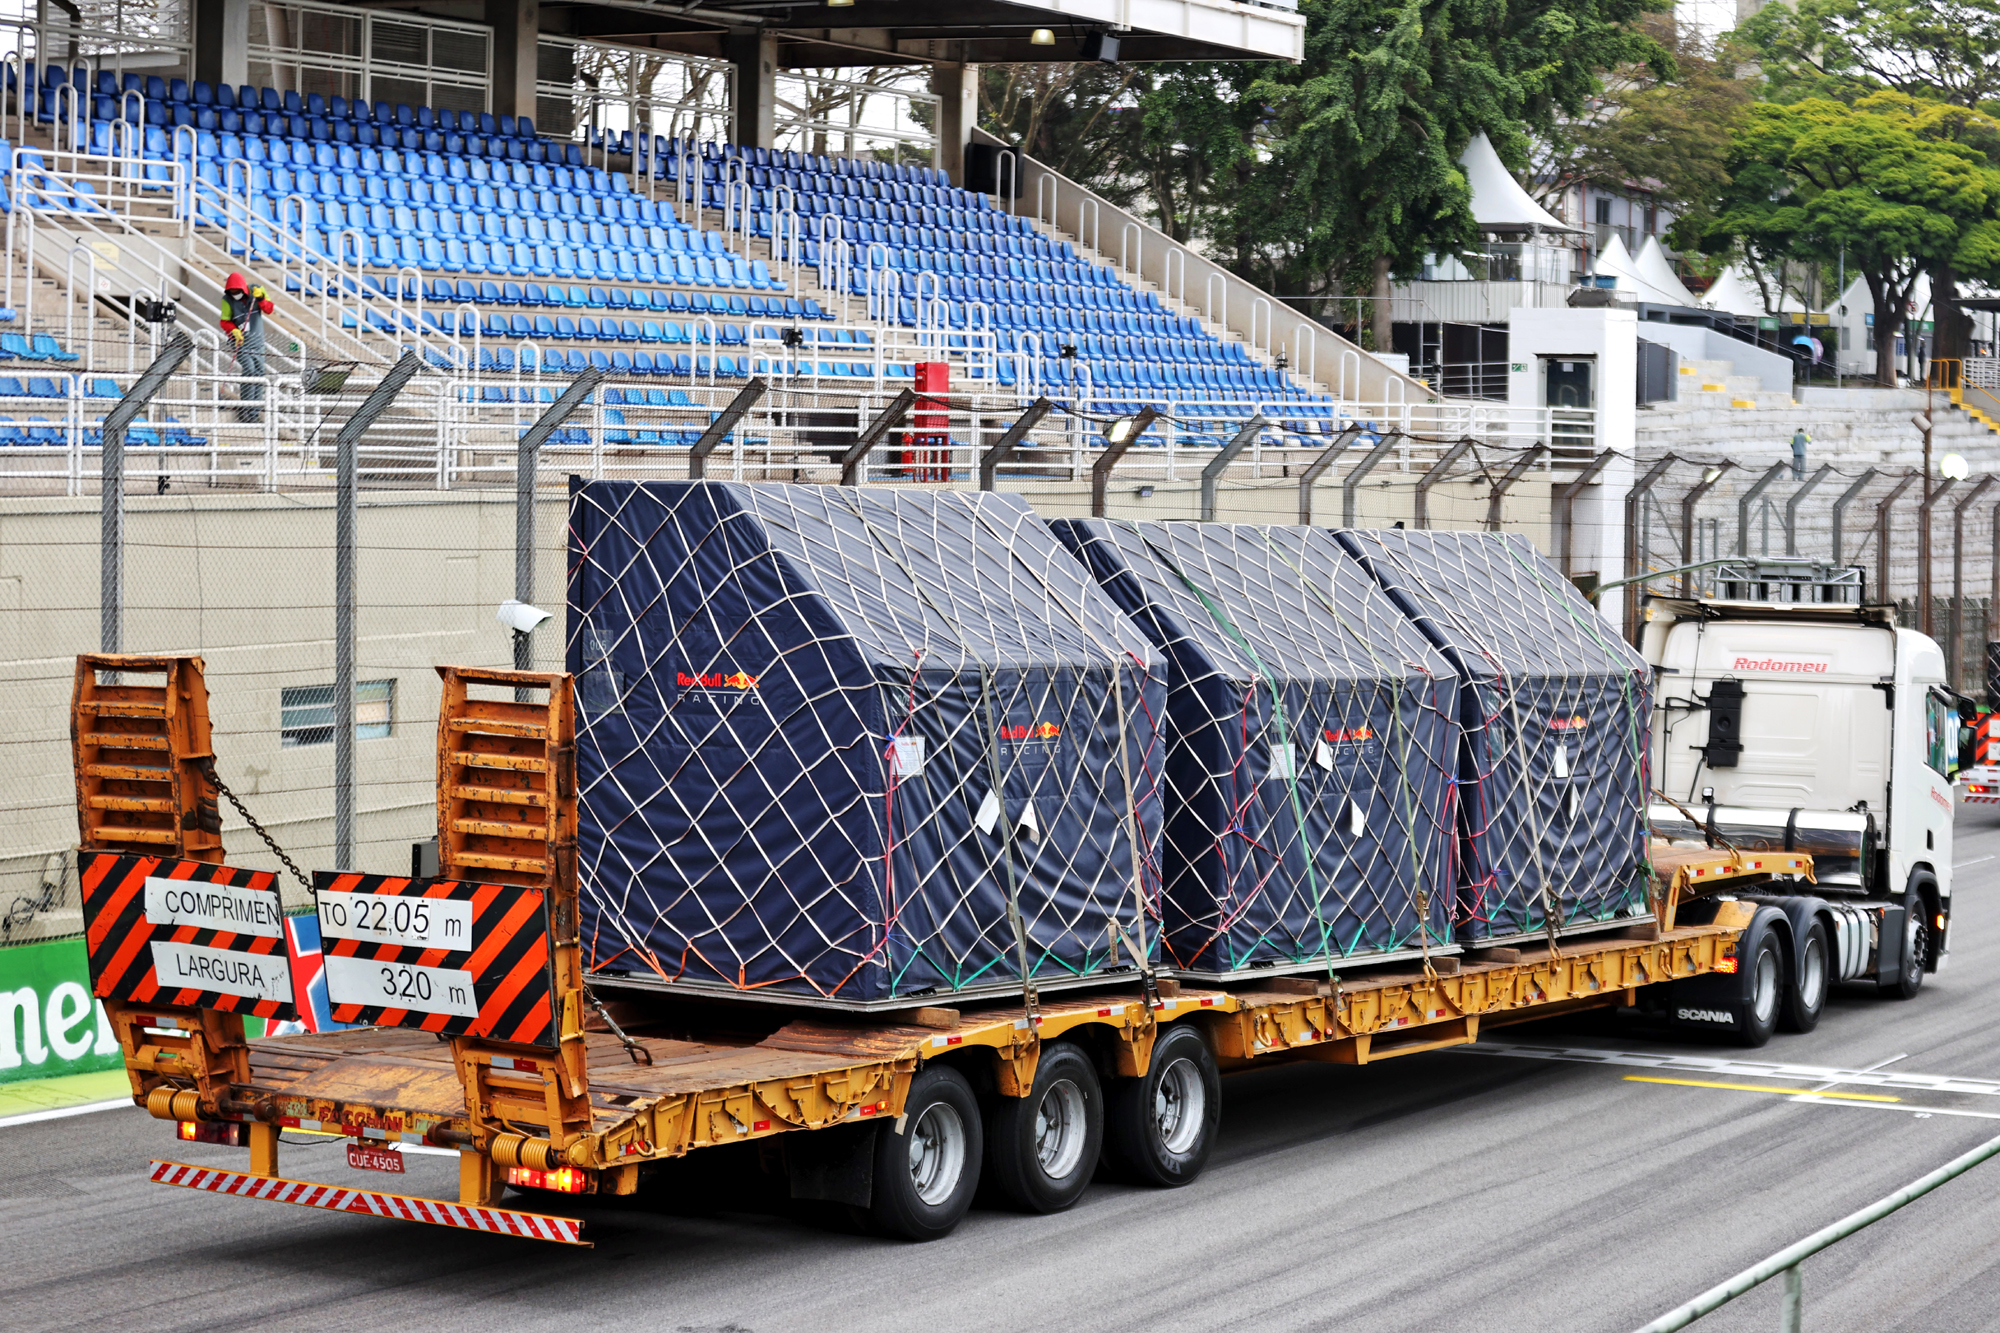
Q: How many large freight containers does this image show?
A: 3